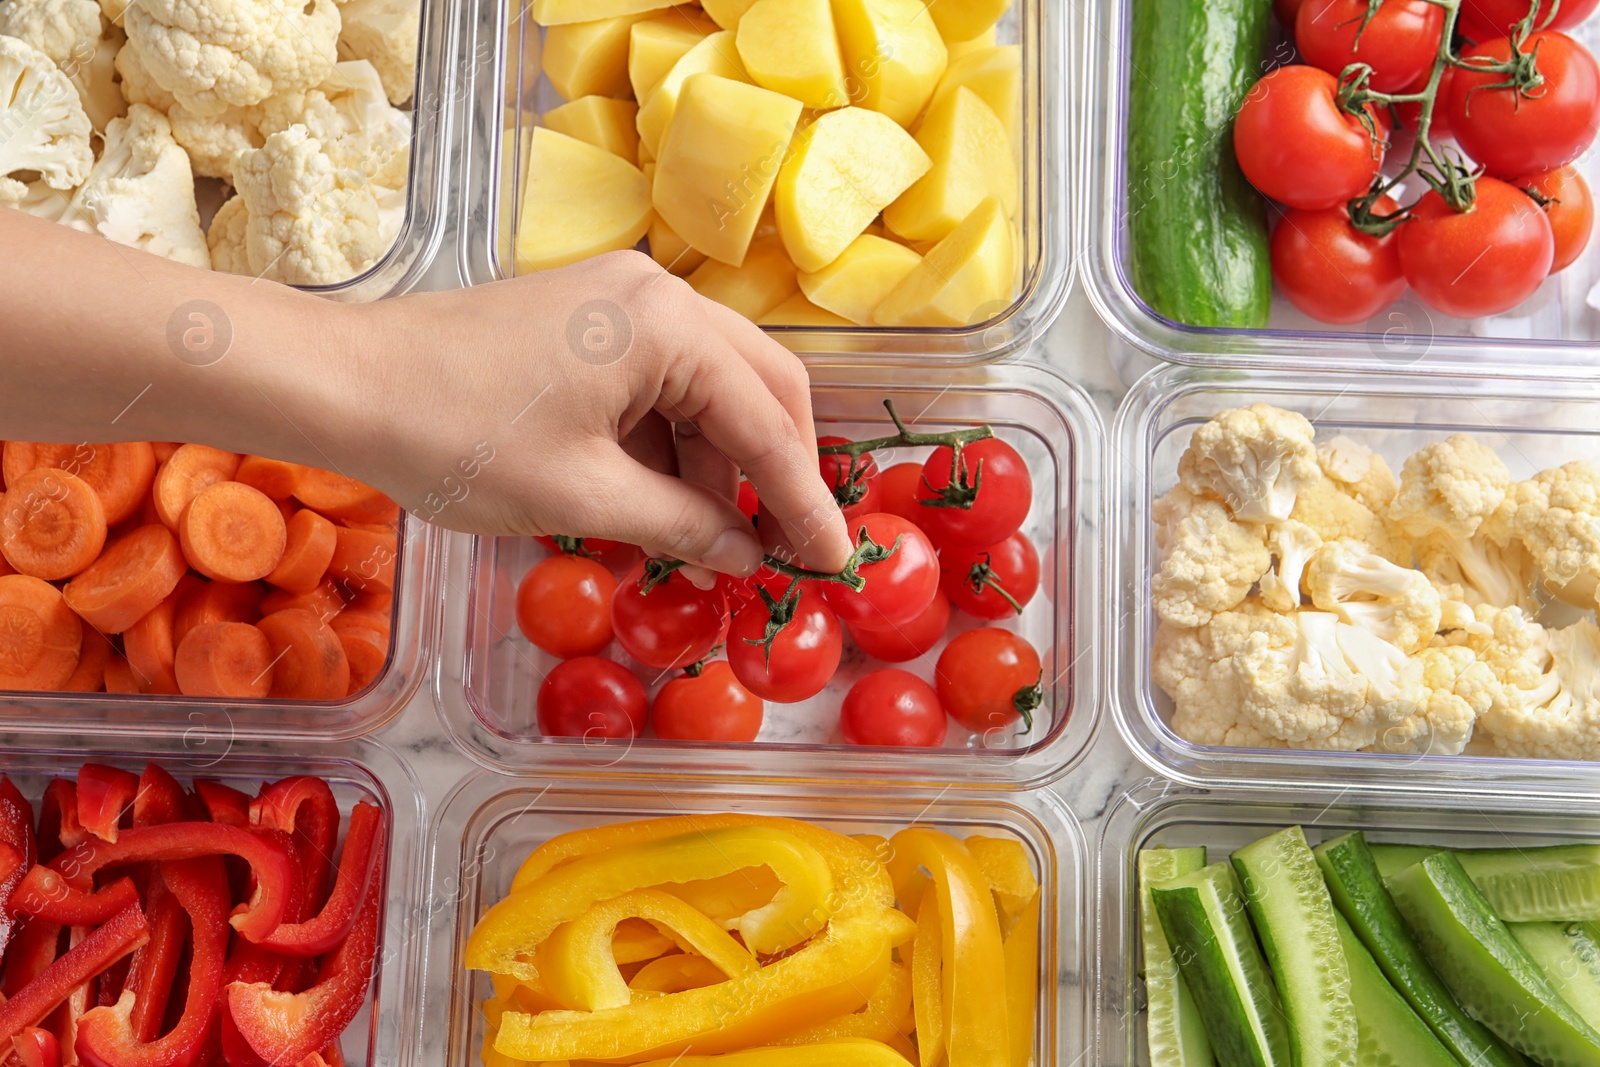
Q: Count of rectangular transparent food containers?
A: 9